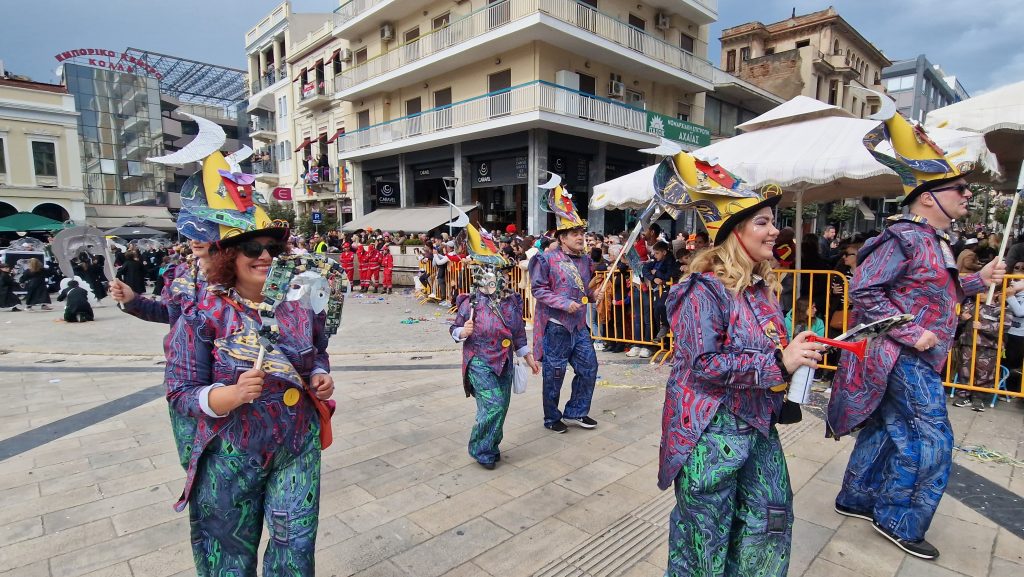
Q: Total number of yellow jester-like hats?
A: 5